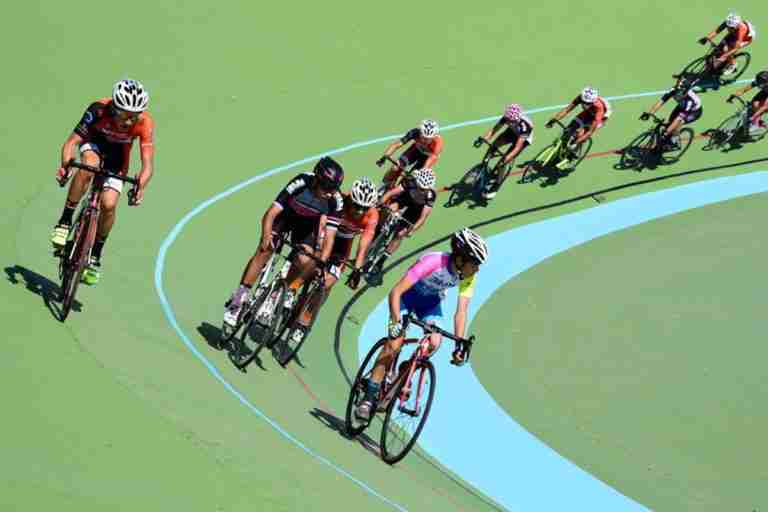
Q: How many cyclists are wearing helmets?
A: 11